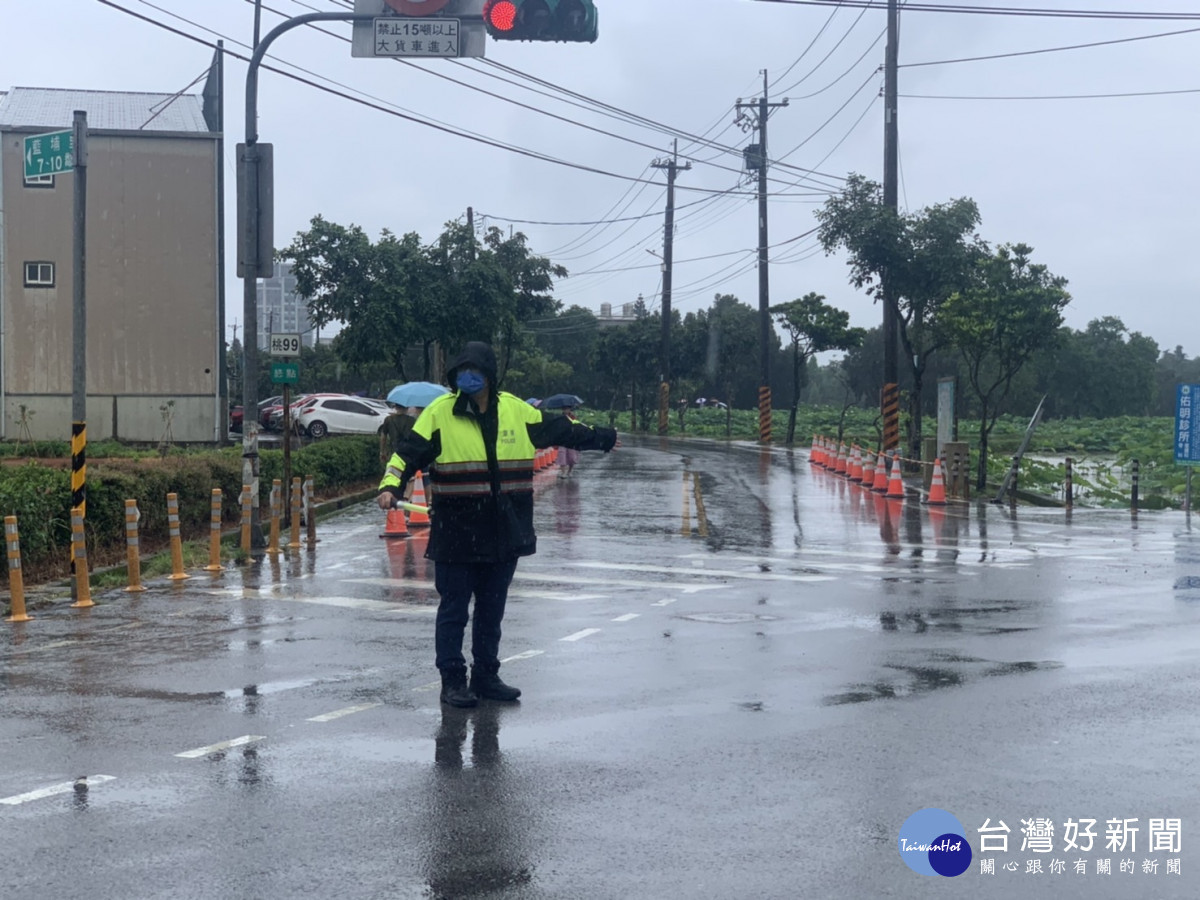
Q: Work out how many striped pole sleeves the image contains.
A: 4